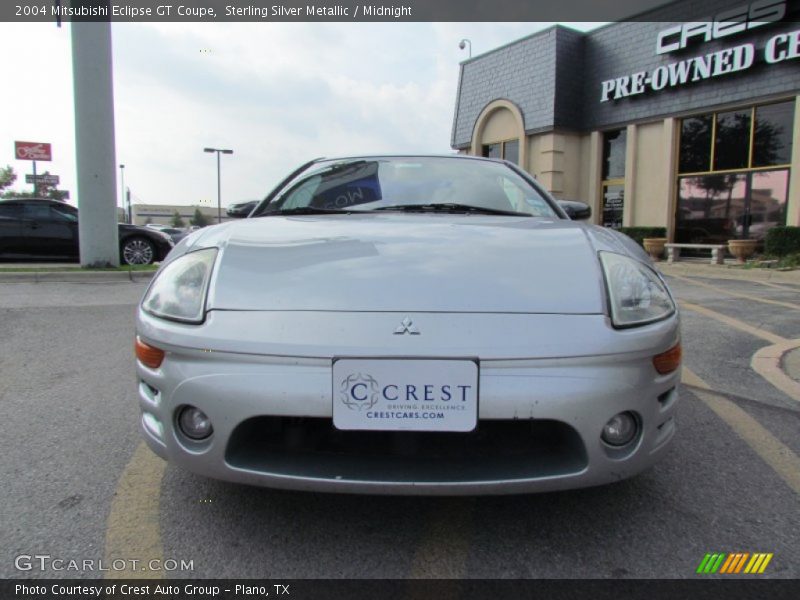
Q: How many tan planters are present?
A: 2